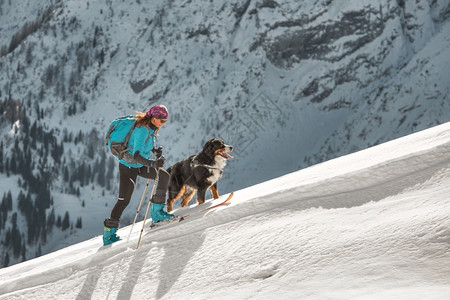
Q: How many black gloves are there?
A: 2